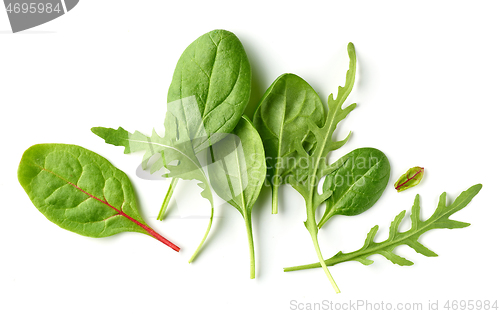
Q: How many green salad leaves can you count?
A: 9